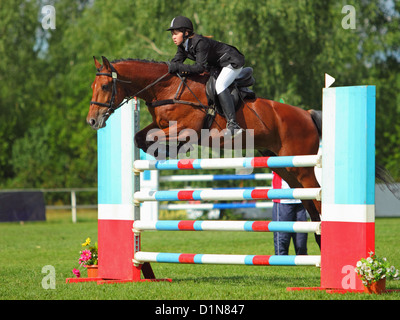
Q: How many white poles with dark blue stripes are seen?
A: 3